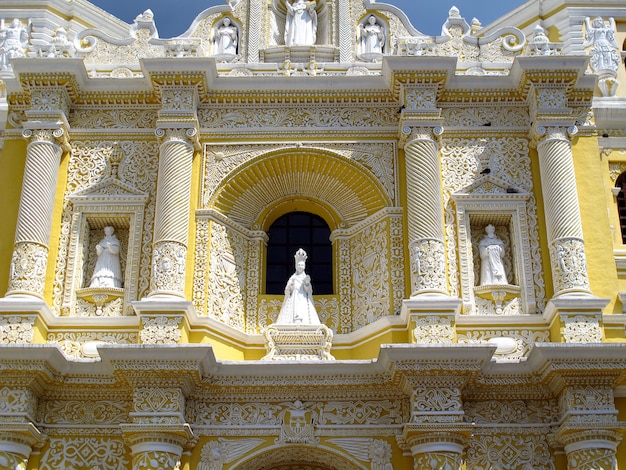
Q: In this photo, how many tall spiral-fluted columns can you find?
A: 4